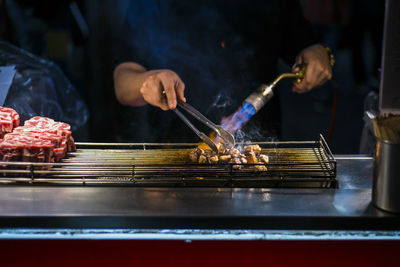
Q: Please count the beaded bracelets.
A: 1